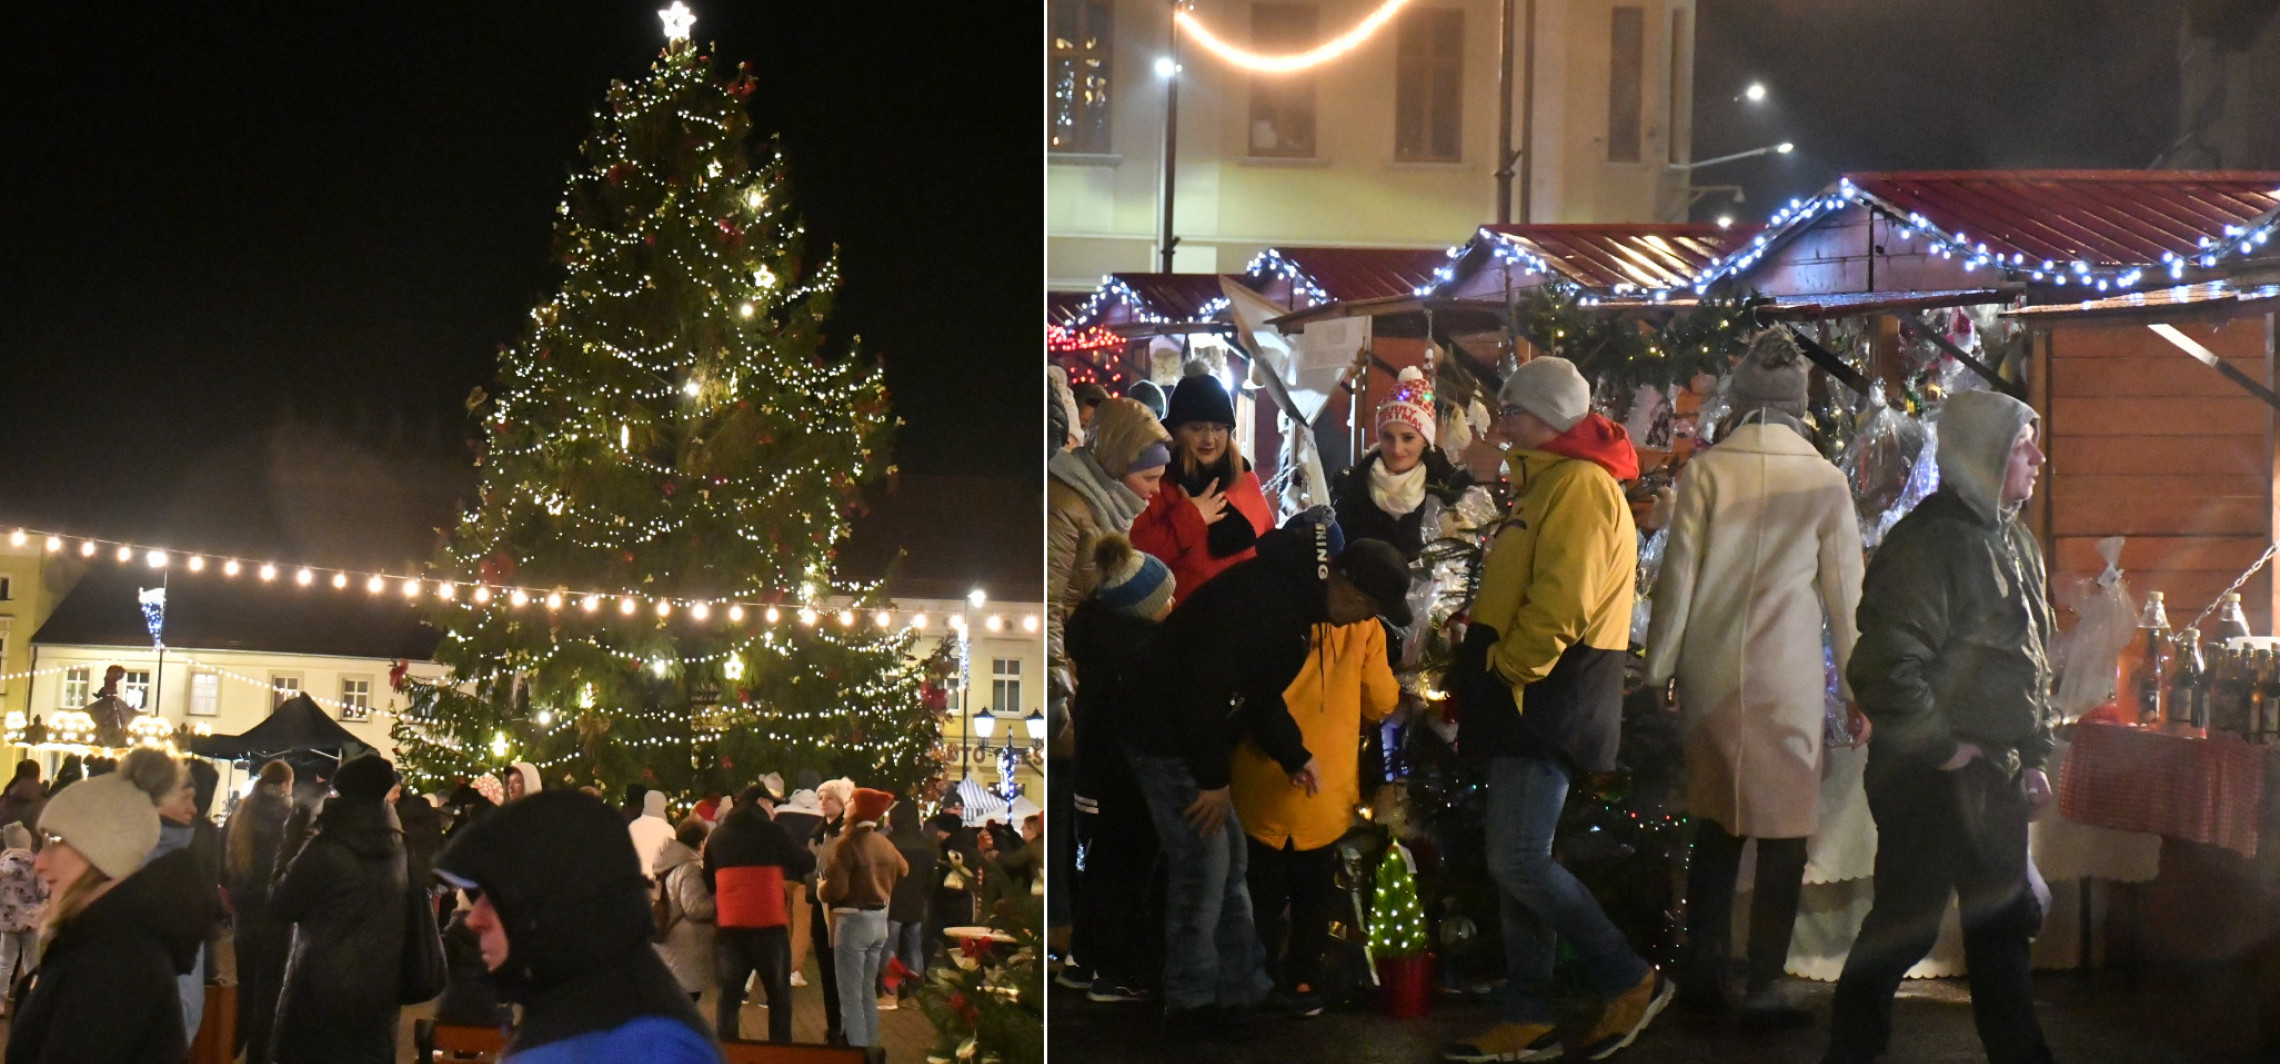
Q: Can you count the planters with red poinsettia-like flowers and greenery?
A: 1